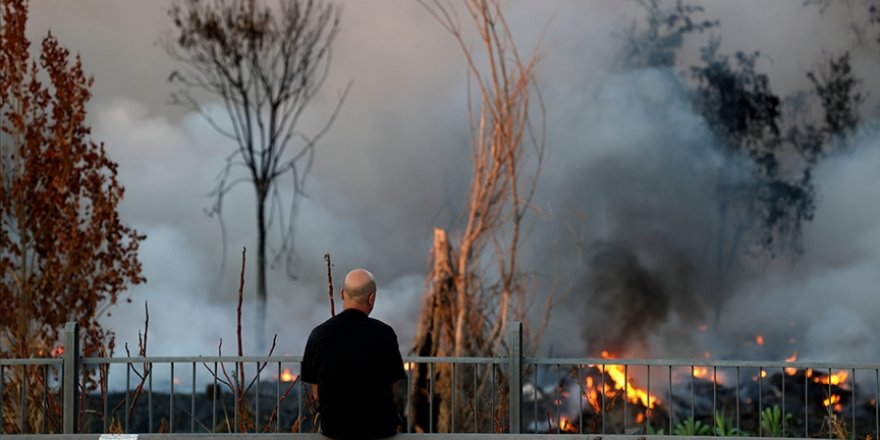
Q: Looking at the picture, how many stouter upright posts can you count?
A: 2